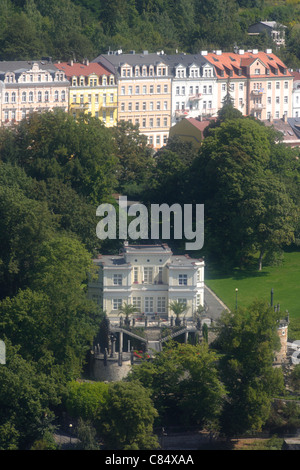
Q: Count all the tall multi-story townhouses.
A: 5